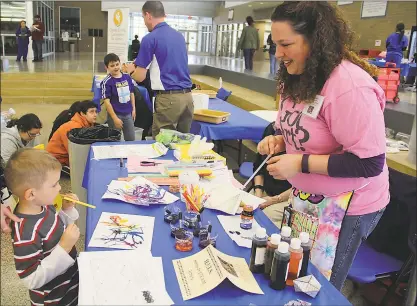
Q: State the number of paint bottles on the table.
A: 6